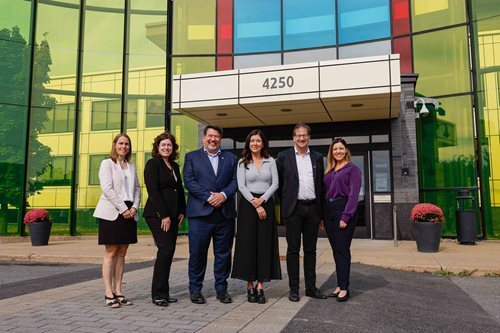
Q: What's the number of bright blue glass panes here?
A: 3